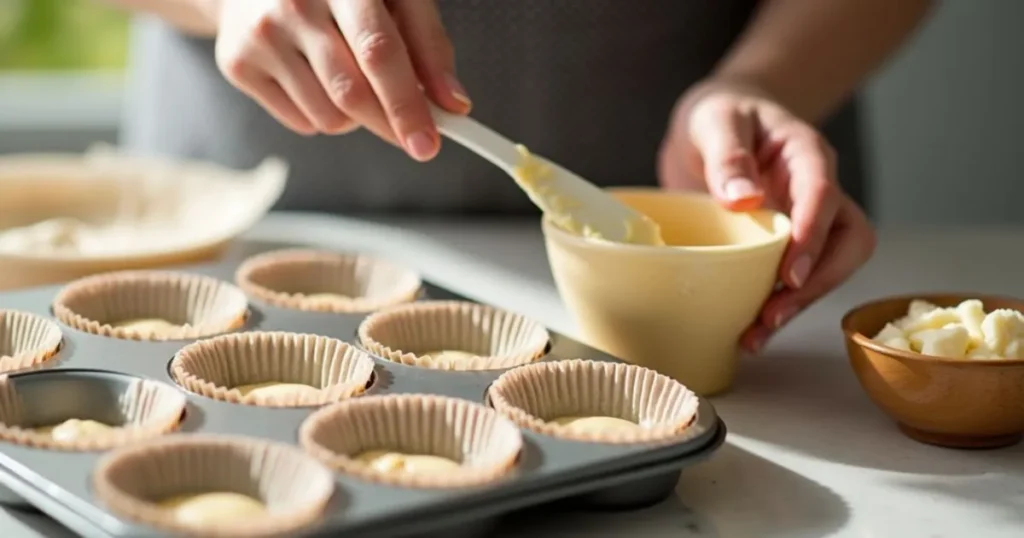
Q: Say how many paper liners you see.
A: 9